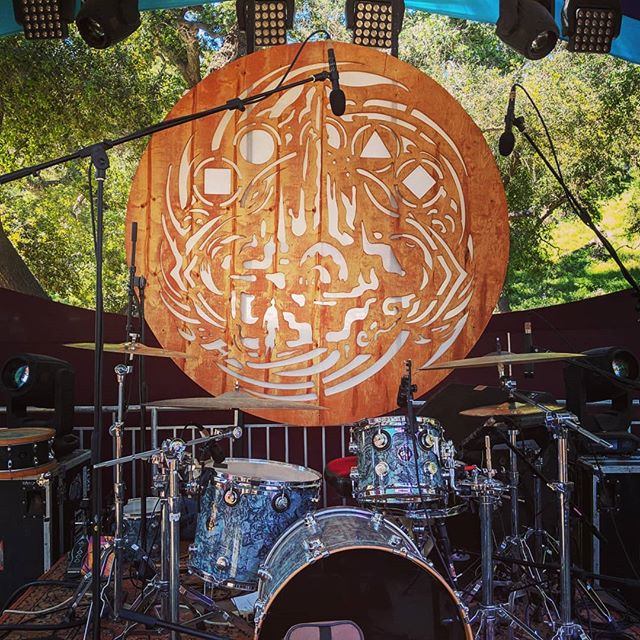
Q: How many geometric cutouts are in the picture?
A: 4